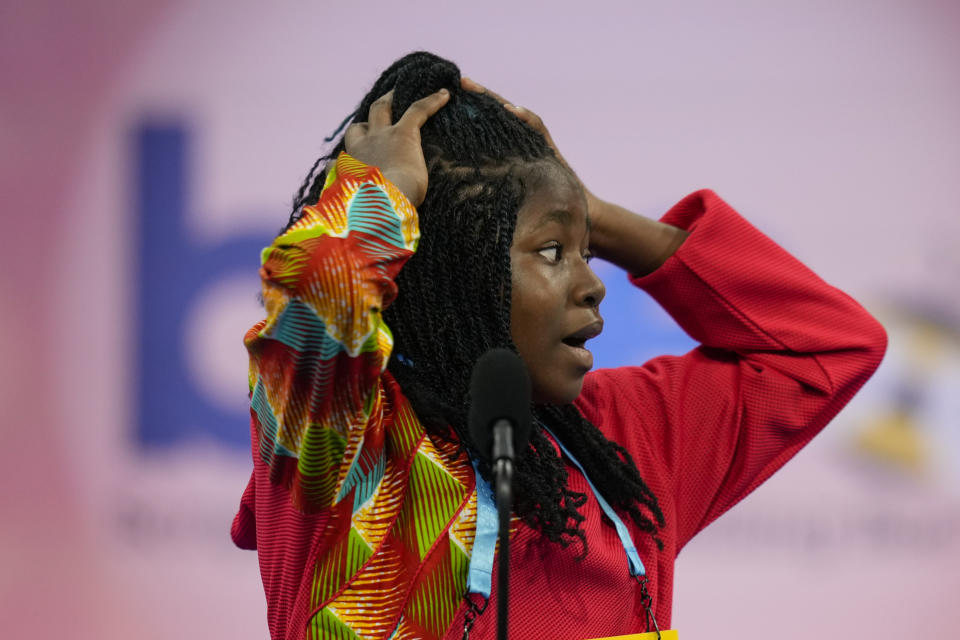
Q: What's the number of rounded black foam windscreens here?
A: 1